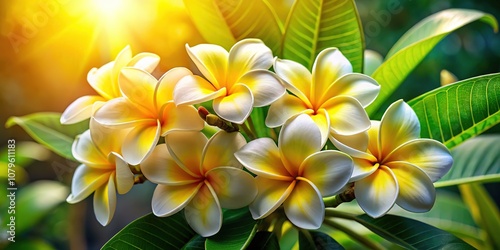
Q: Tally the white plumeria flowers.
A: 8